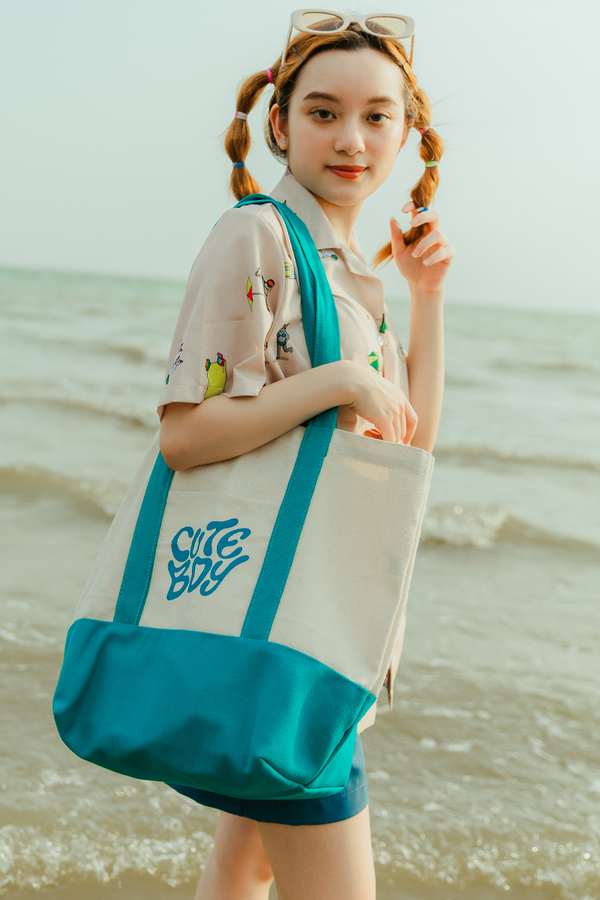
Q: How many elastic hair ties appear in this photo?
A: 6